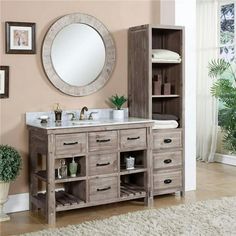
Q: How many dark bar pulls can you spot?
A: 5